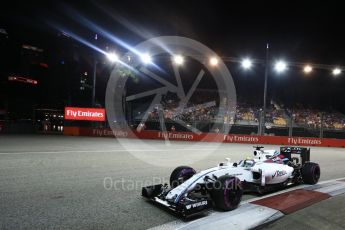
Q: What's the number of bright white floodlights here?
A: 8